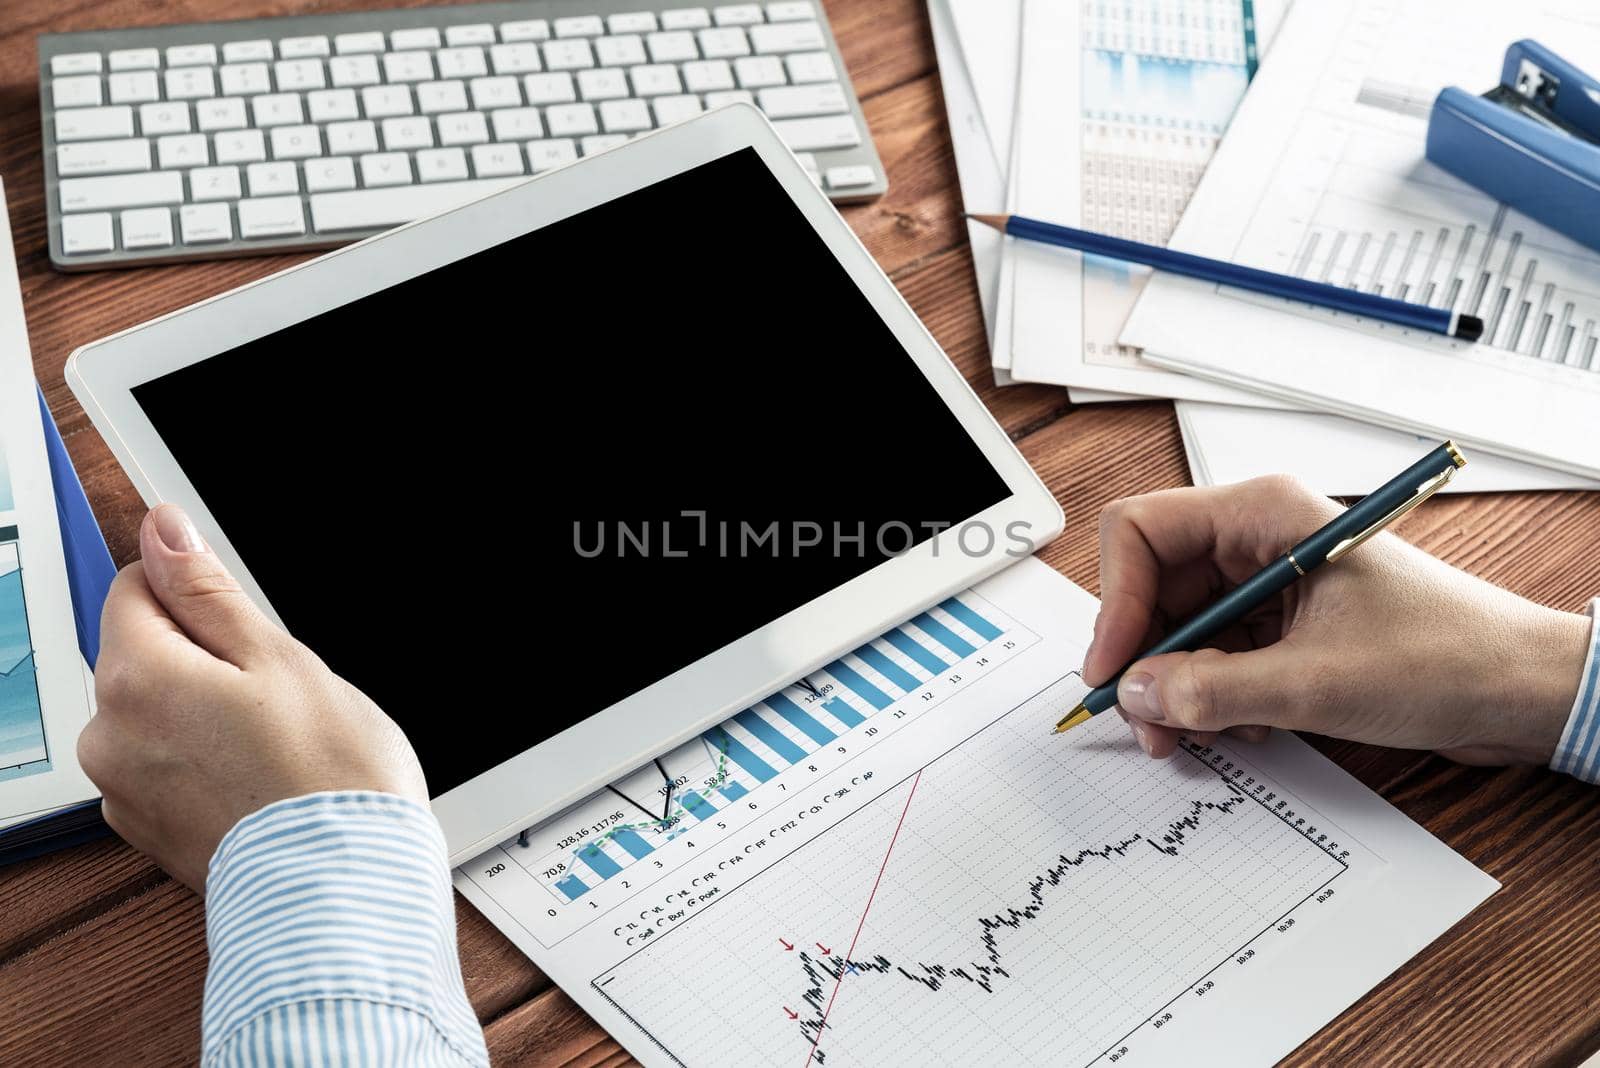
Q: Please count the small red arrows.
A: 3